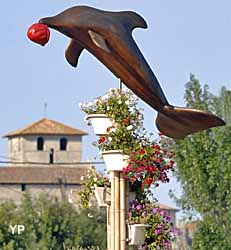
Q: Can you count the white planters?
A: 4